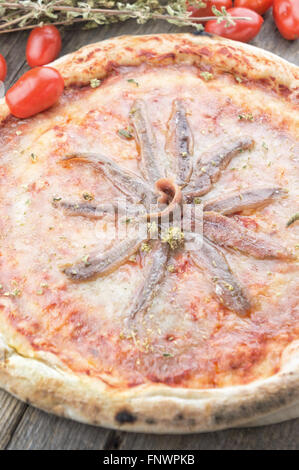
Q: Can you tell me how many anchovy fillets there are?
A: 11